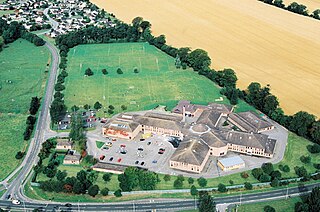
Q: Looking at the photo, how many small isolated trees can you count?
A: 4